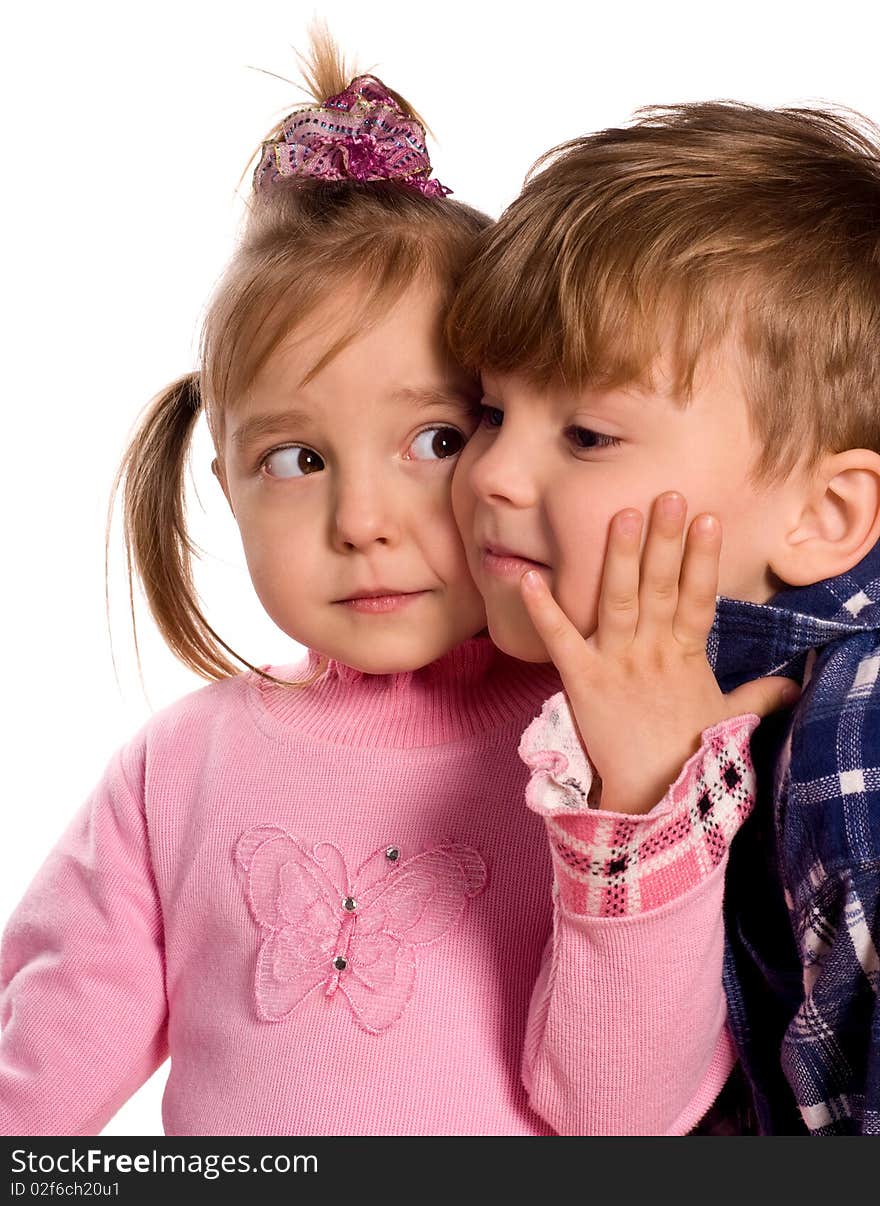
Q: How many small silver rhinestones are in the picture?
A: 3